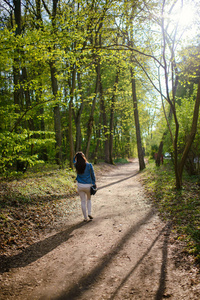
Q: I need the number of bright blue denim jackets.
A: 1